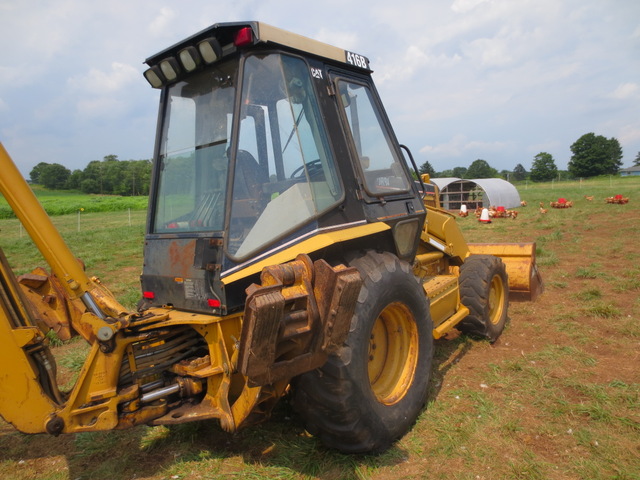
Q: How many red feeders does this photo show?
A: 3